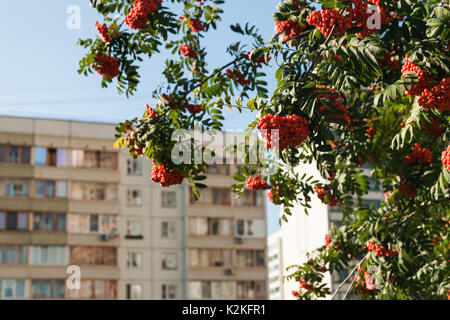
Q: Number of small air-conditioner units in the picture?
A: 3